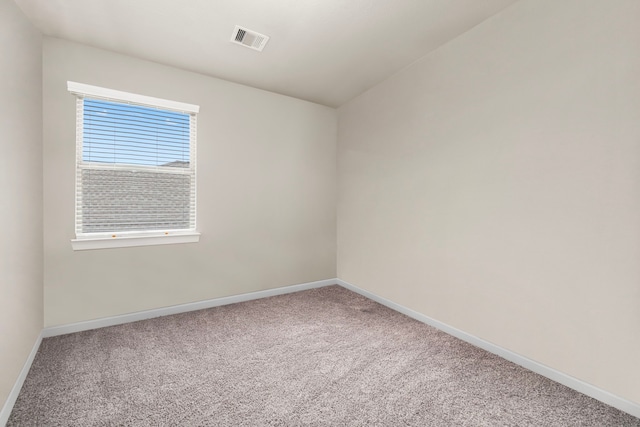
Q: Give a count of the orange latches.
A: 2